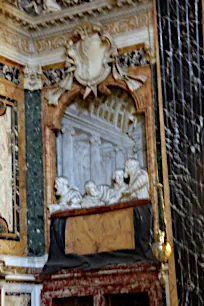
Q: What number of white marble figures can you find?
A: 4